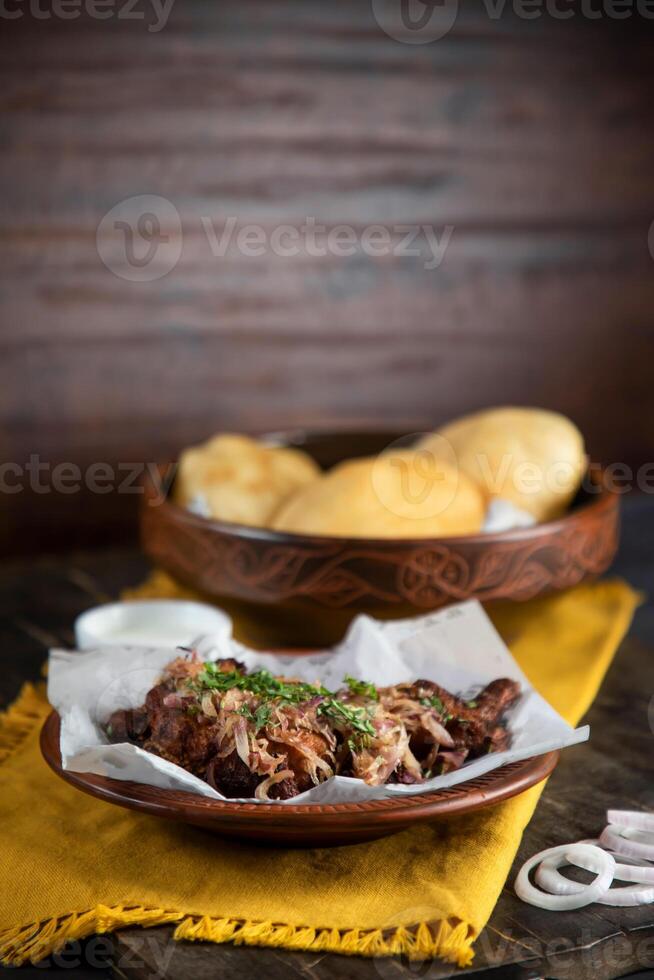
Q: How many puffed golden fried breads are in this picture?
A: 3